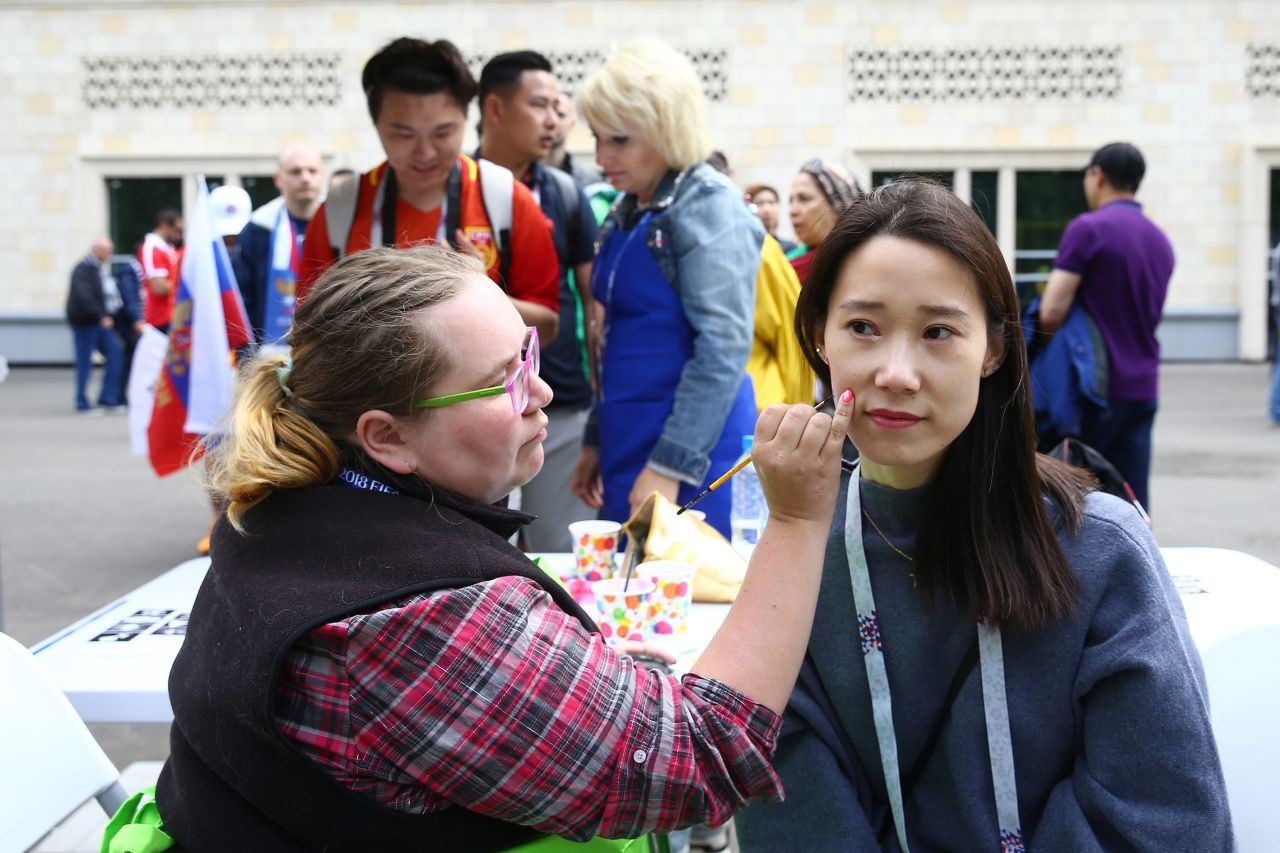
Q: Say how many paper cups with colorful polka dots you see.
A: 3